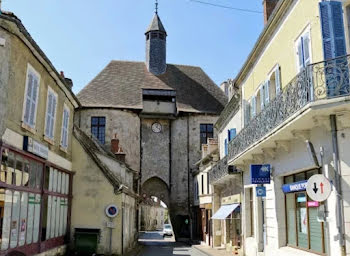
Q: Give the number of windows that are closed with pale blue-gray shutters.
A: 3